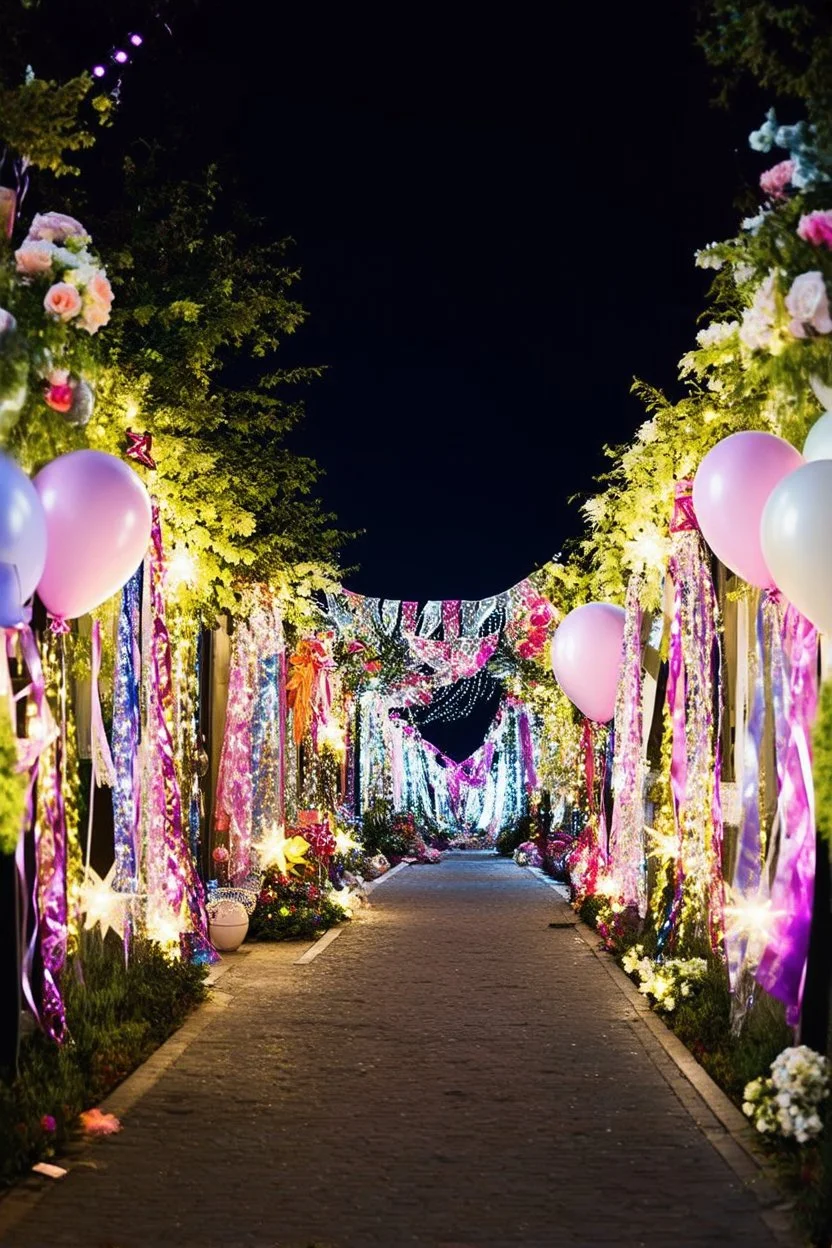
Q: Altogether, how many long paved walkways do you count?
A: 1